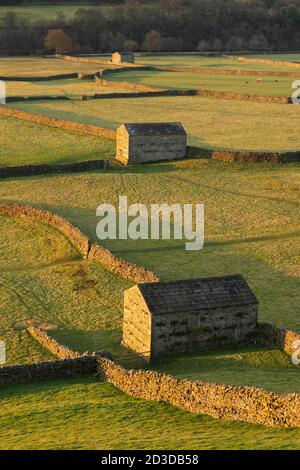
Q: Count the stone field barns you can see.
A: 3